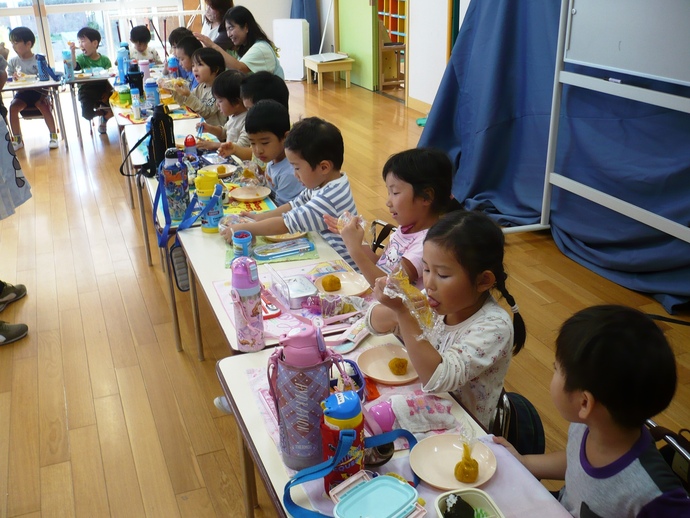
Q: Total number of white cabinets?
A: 1